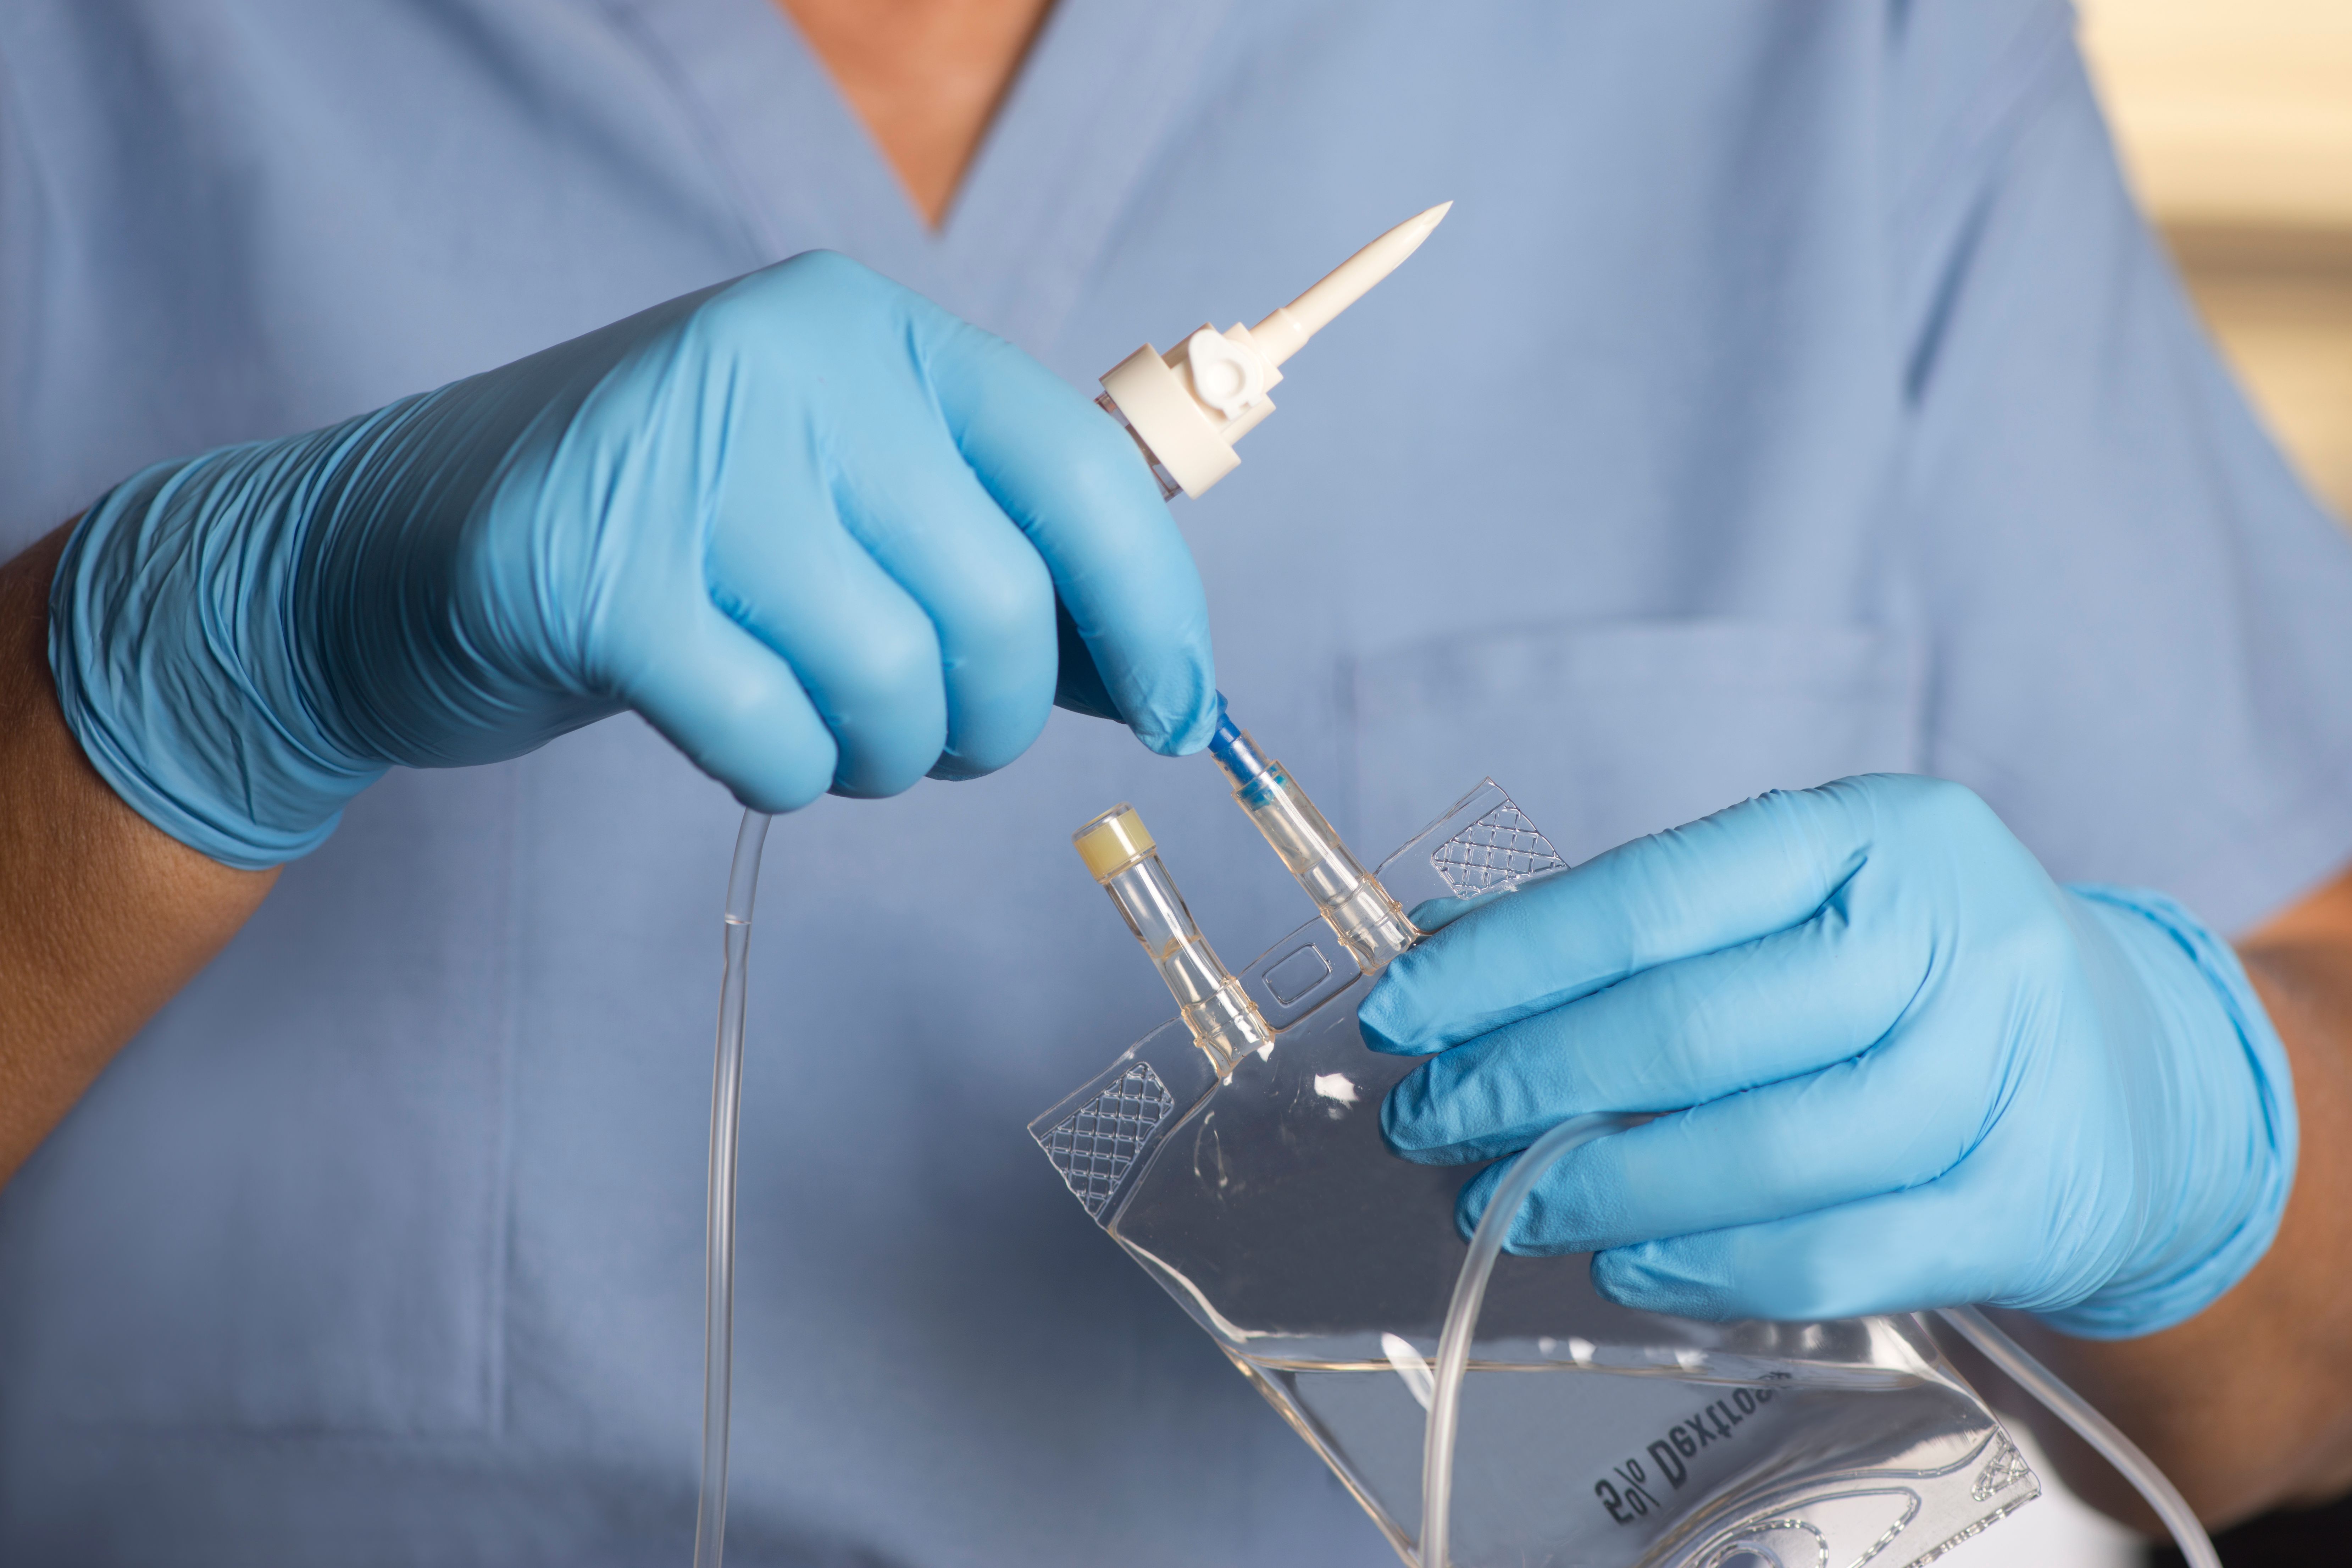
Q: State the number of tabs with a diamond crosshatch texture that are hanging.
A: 2